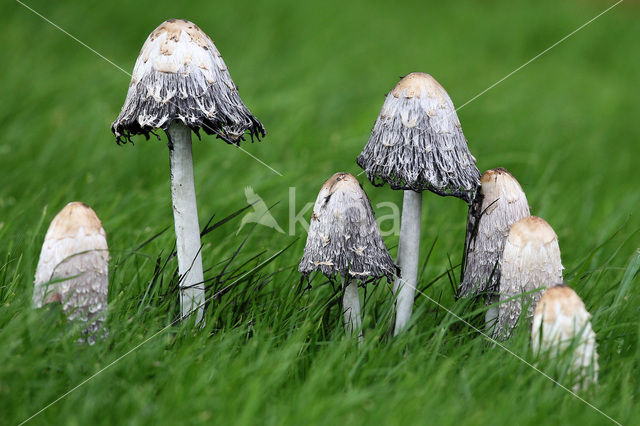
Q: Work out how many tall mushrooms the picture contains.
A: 2